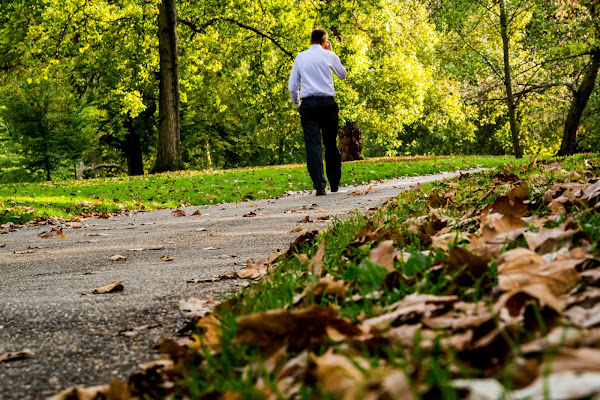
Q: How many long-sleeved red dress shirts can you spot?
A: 0